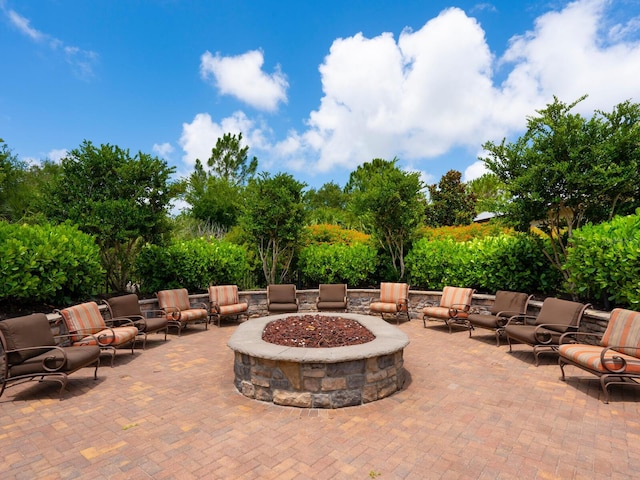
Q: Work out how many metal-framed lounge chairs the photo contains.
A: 12